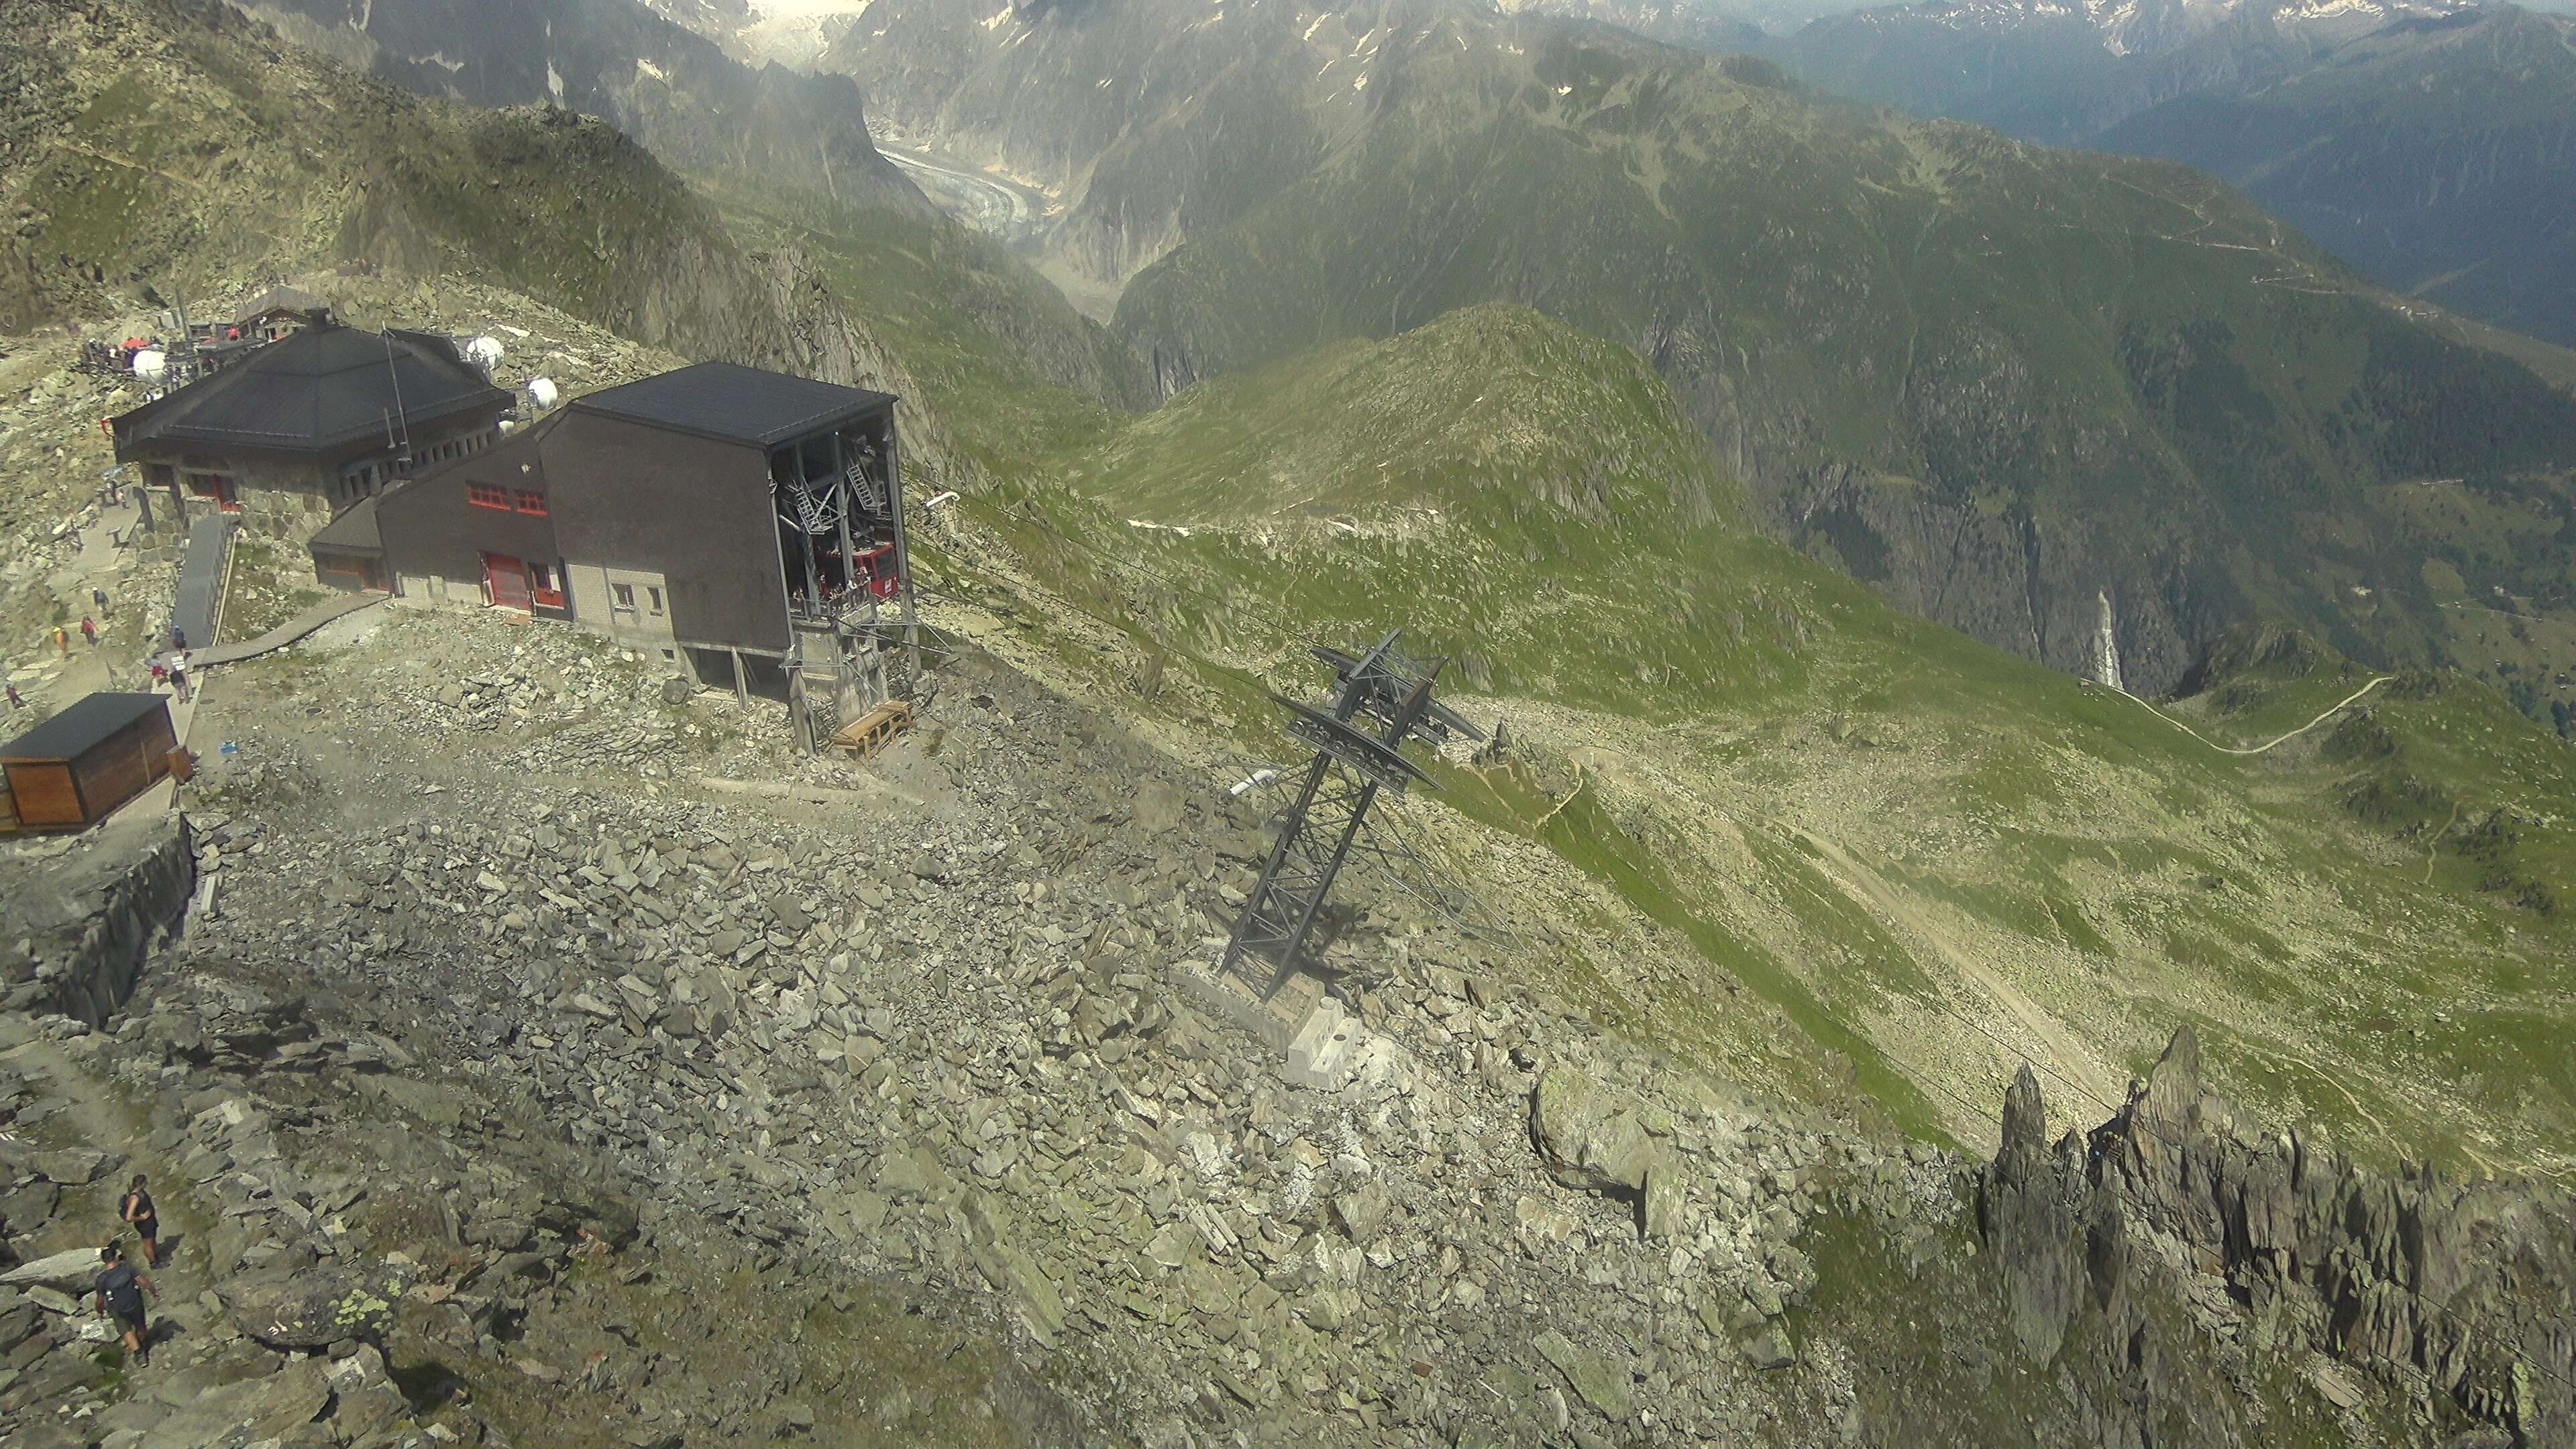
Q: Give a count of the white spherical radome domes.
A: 3